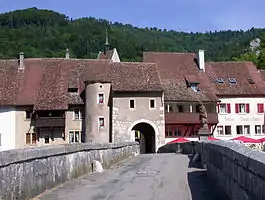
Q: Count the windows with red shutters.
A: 3